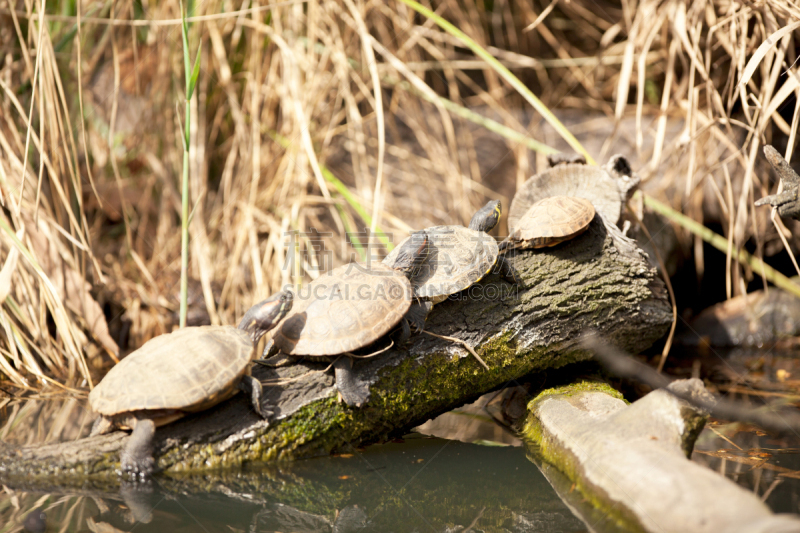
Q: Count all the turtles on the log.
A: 4